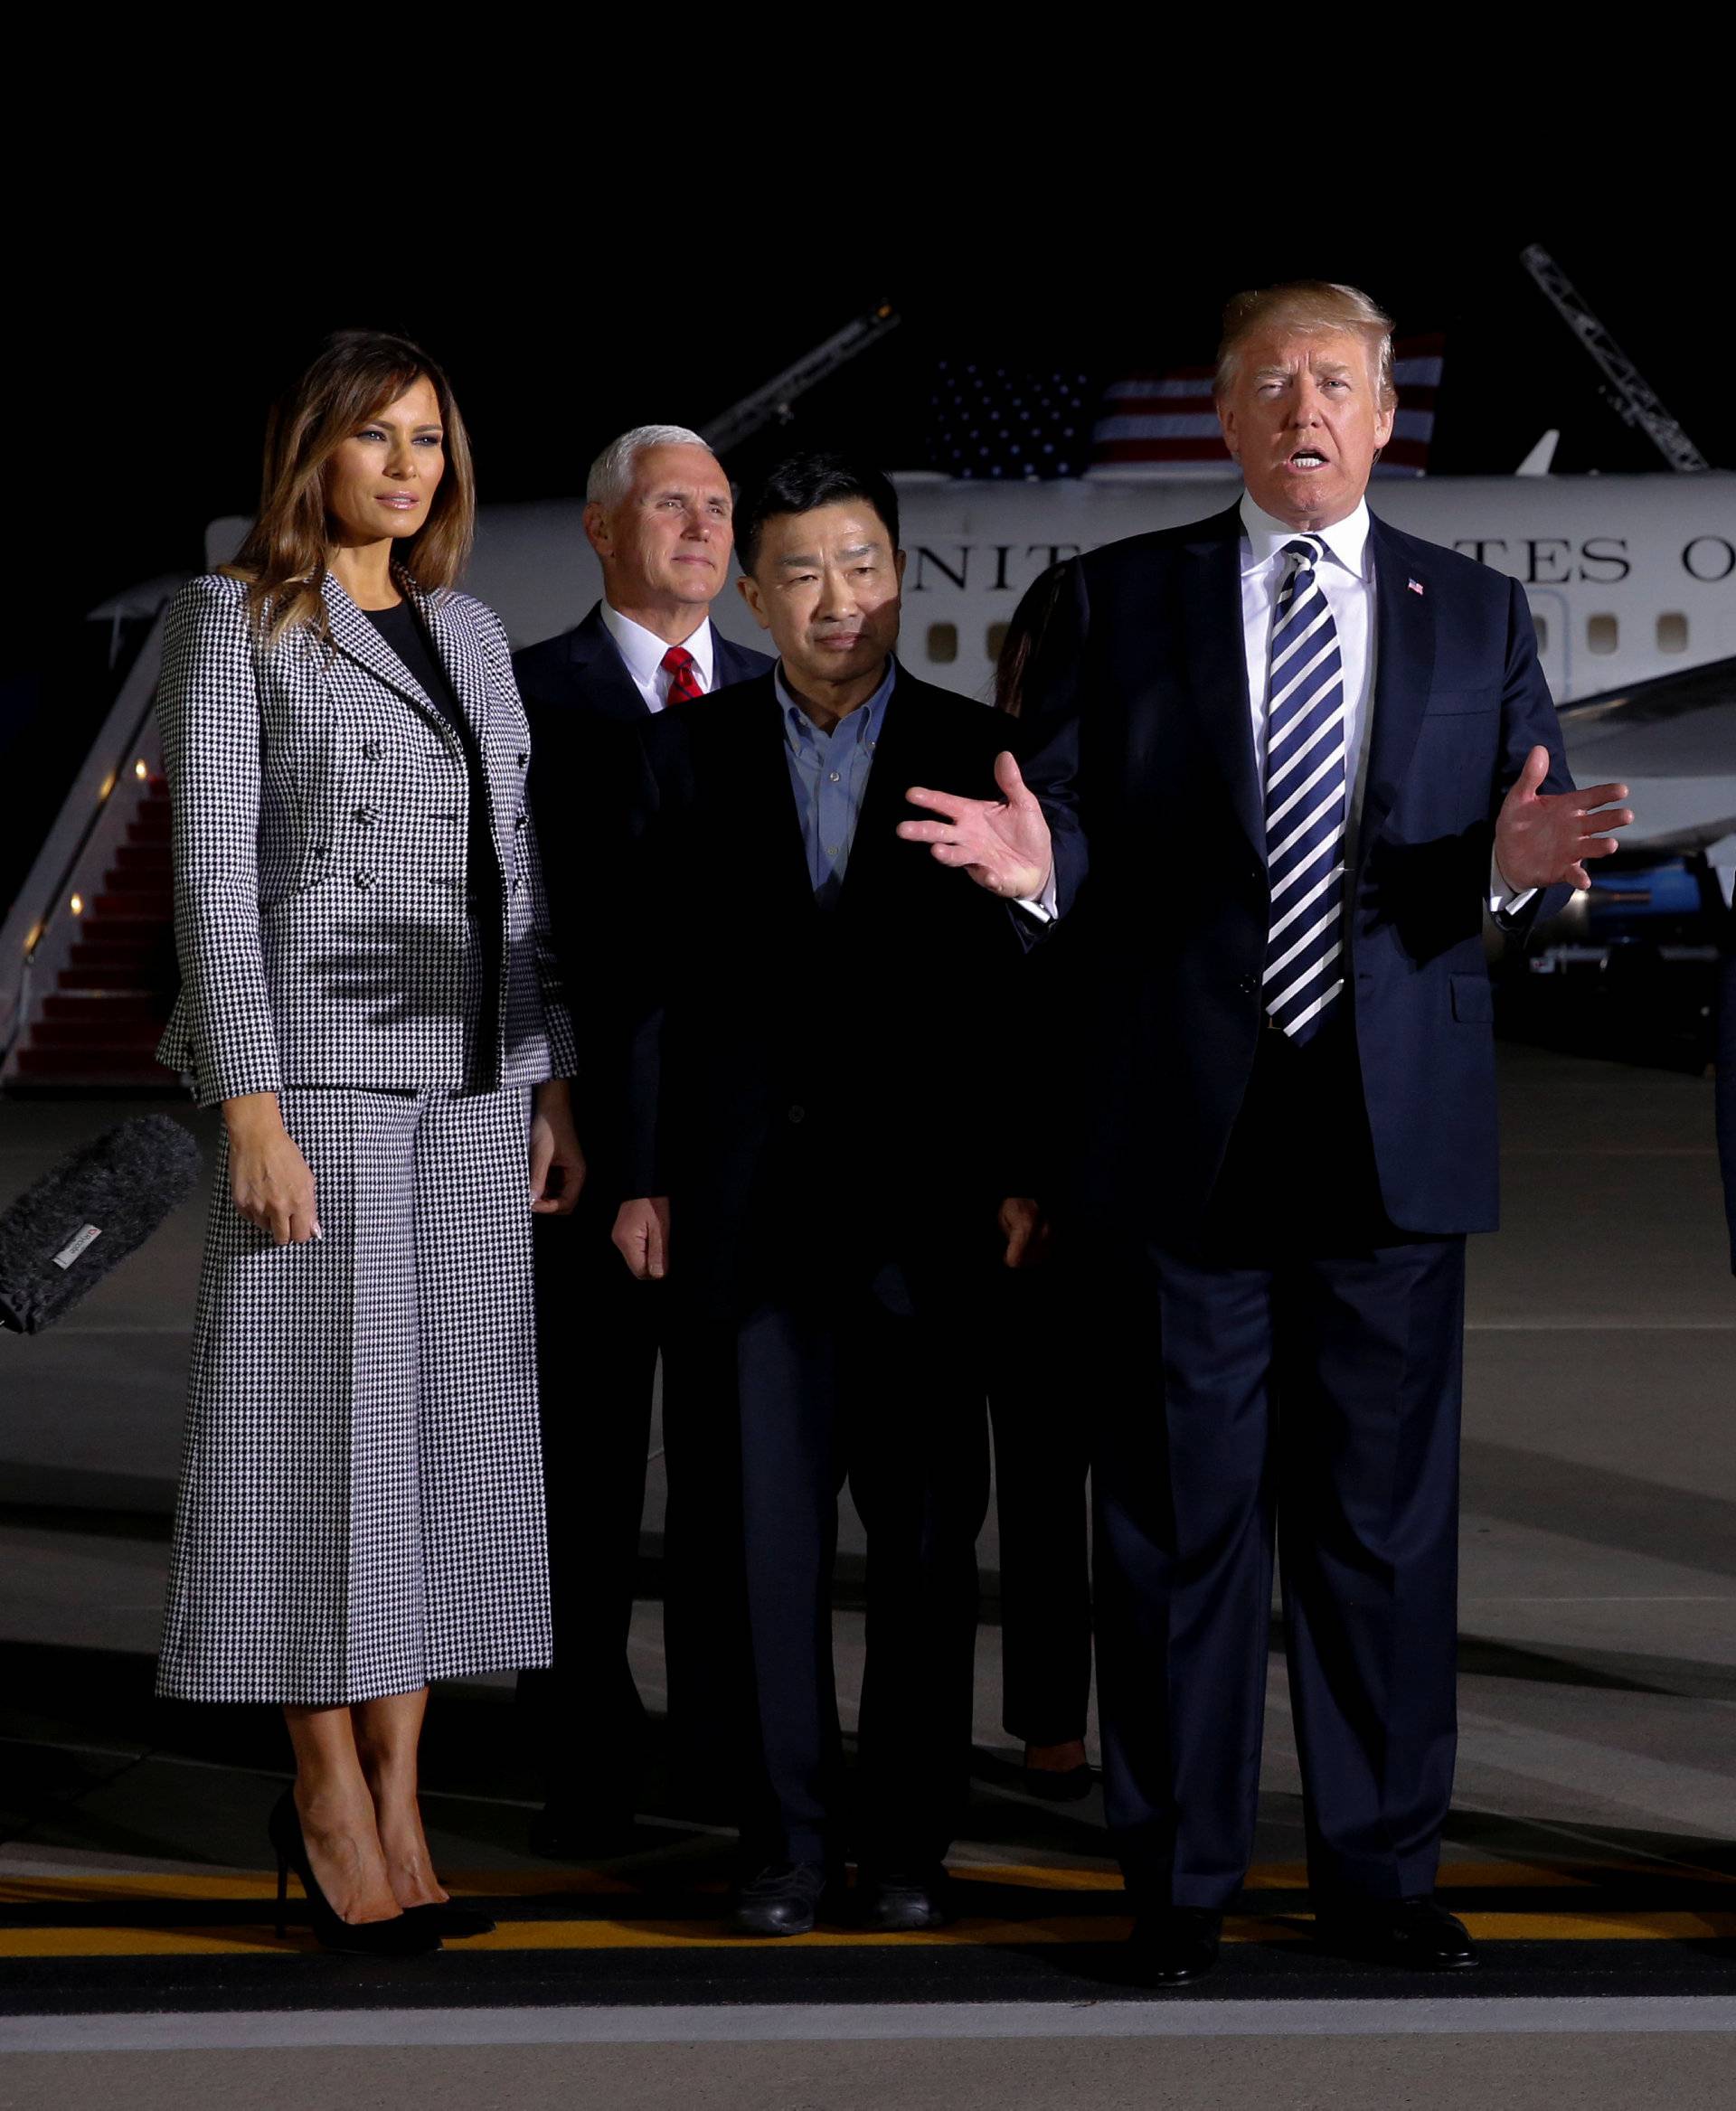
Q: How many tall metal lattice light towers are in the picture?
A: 2